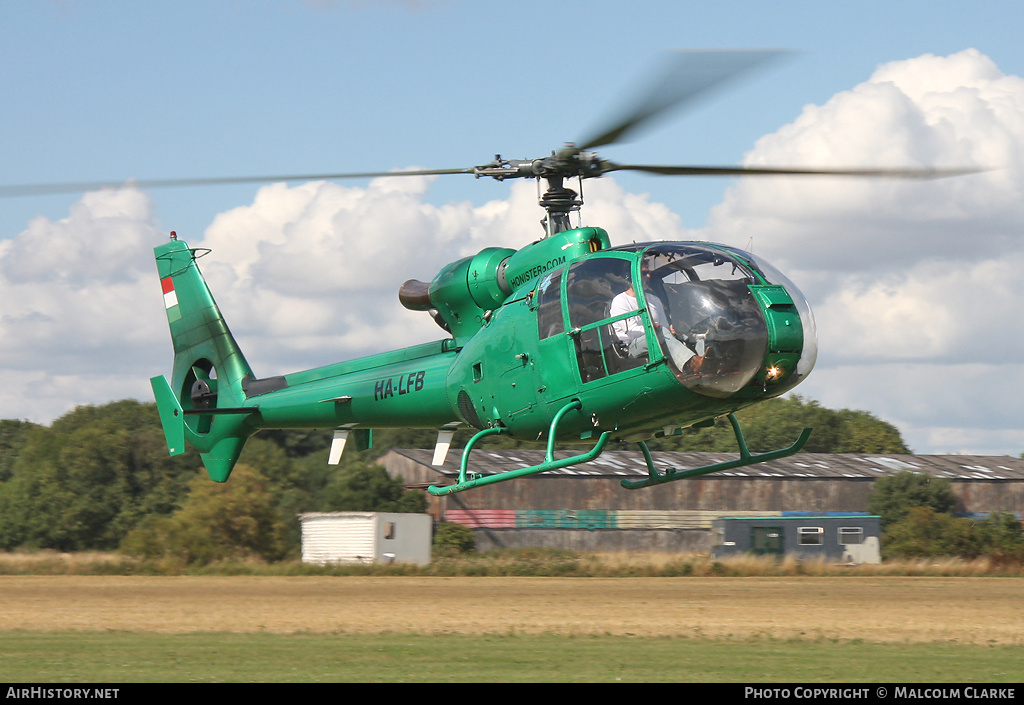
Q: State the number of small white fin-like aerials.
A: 2